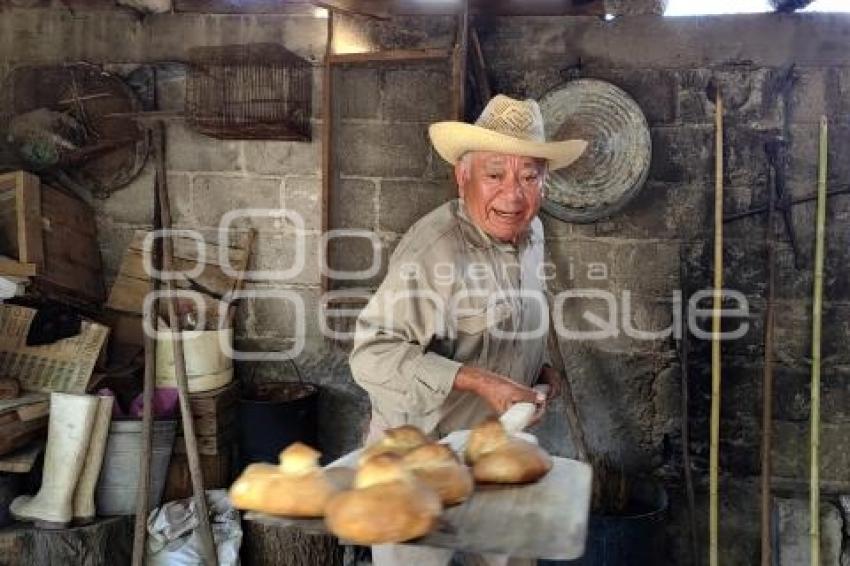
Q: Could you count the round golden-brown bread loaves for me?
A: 5